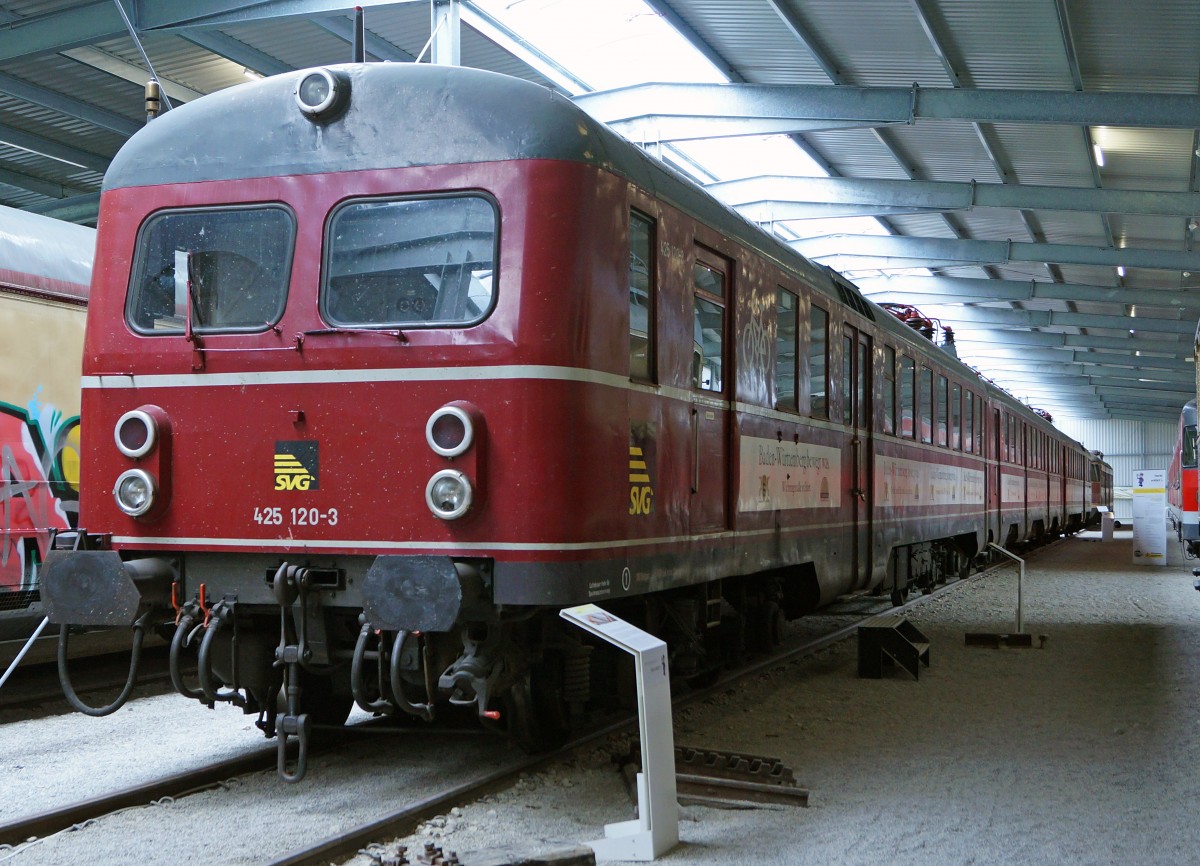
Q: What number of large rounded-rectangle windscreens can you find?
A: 2